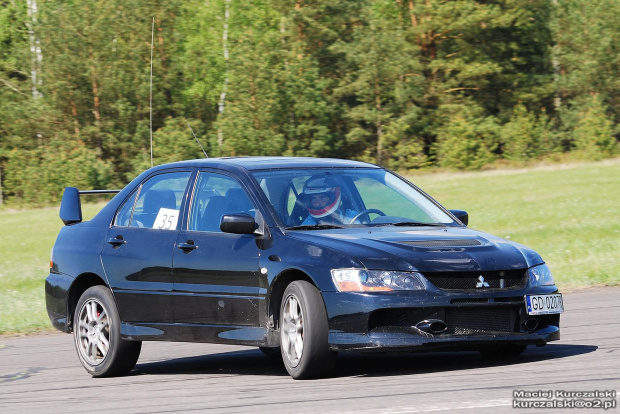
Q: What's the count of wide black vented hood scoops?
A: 1